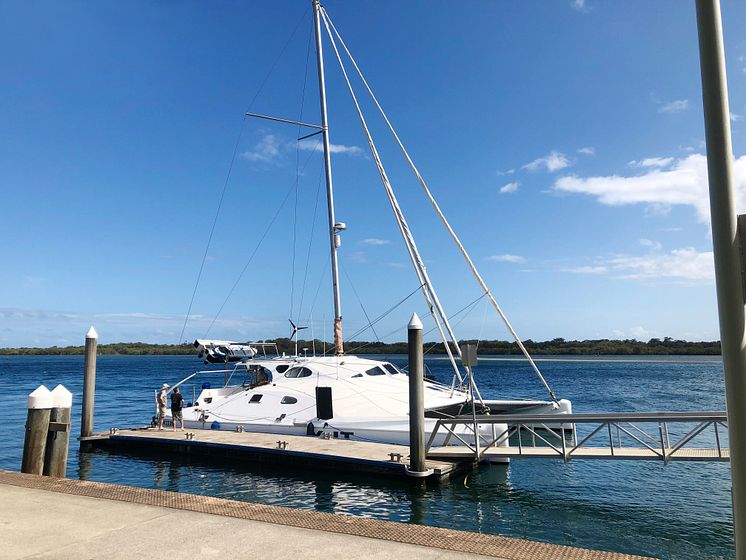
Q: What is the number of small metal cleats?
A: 6